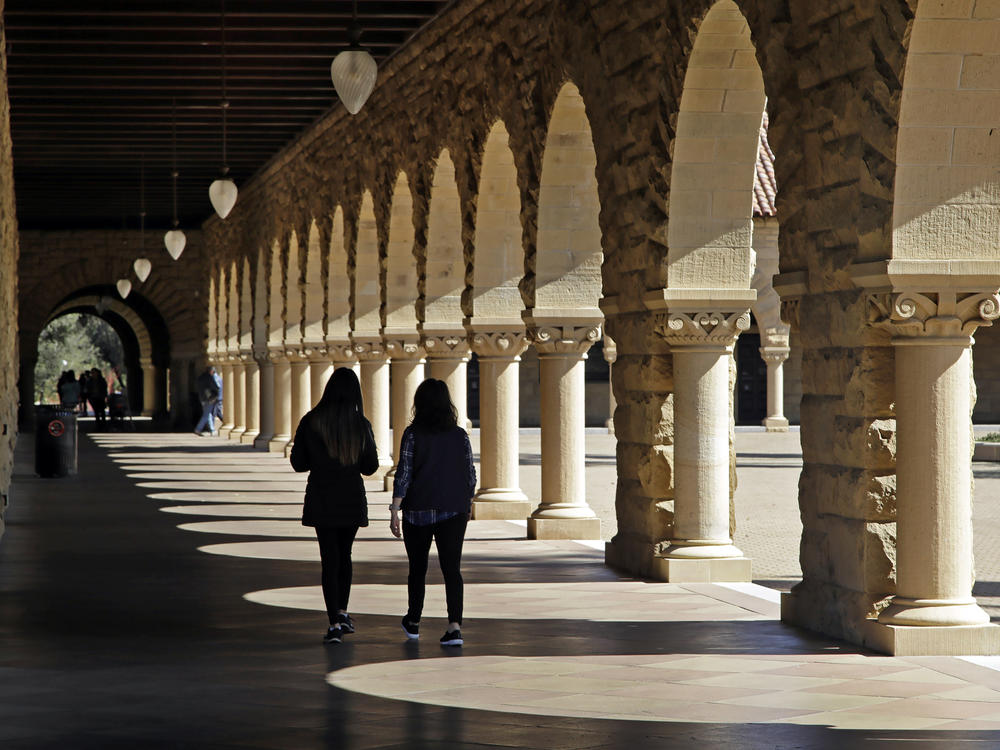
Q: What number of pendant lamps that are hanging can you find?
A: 5